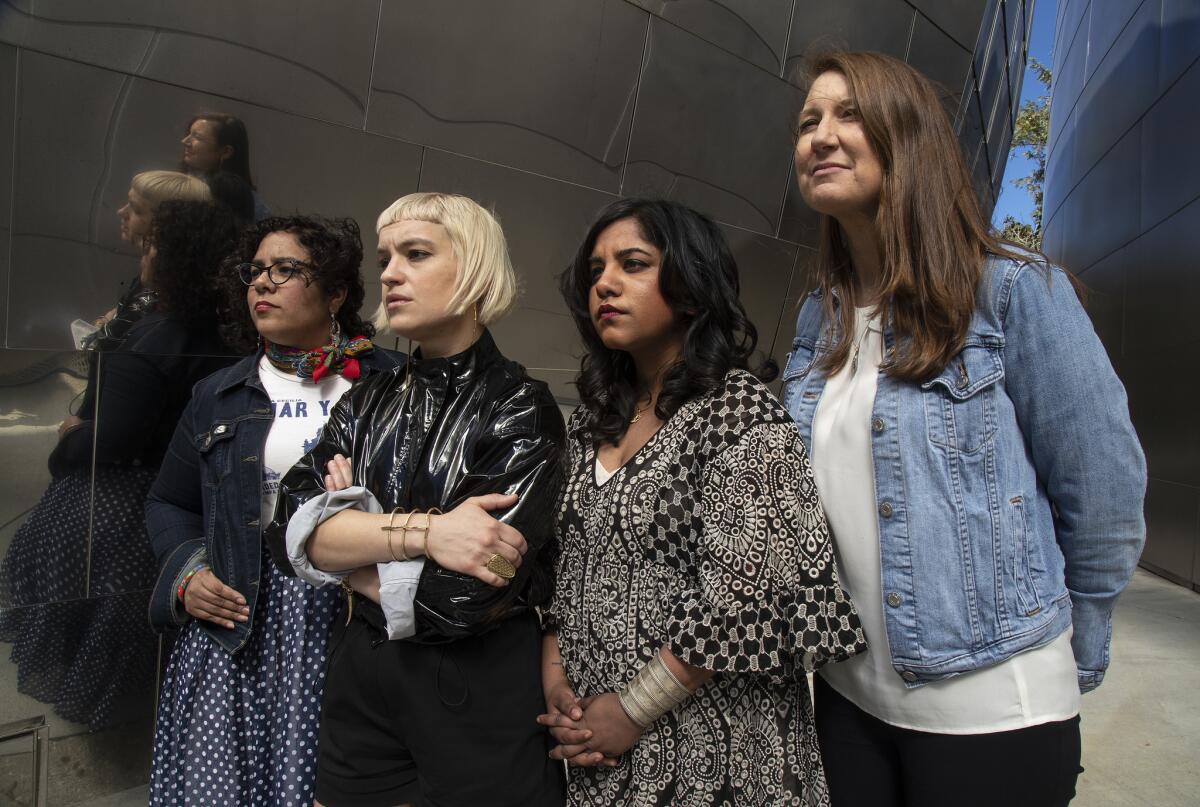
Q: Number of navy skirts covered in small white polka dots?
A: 1